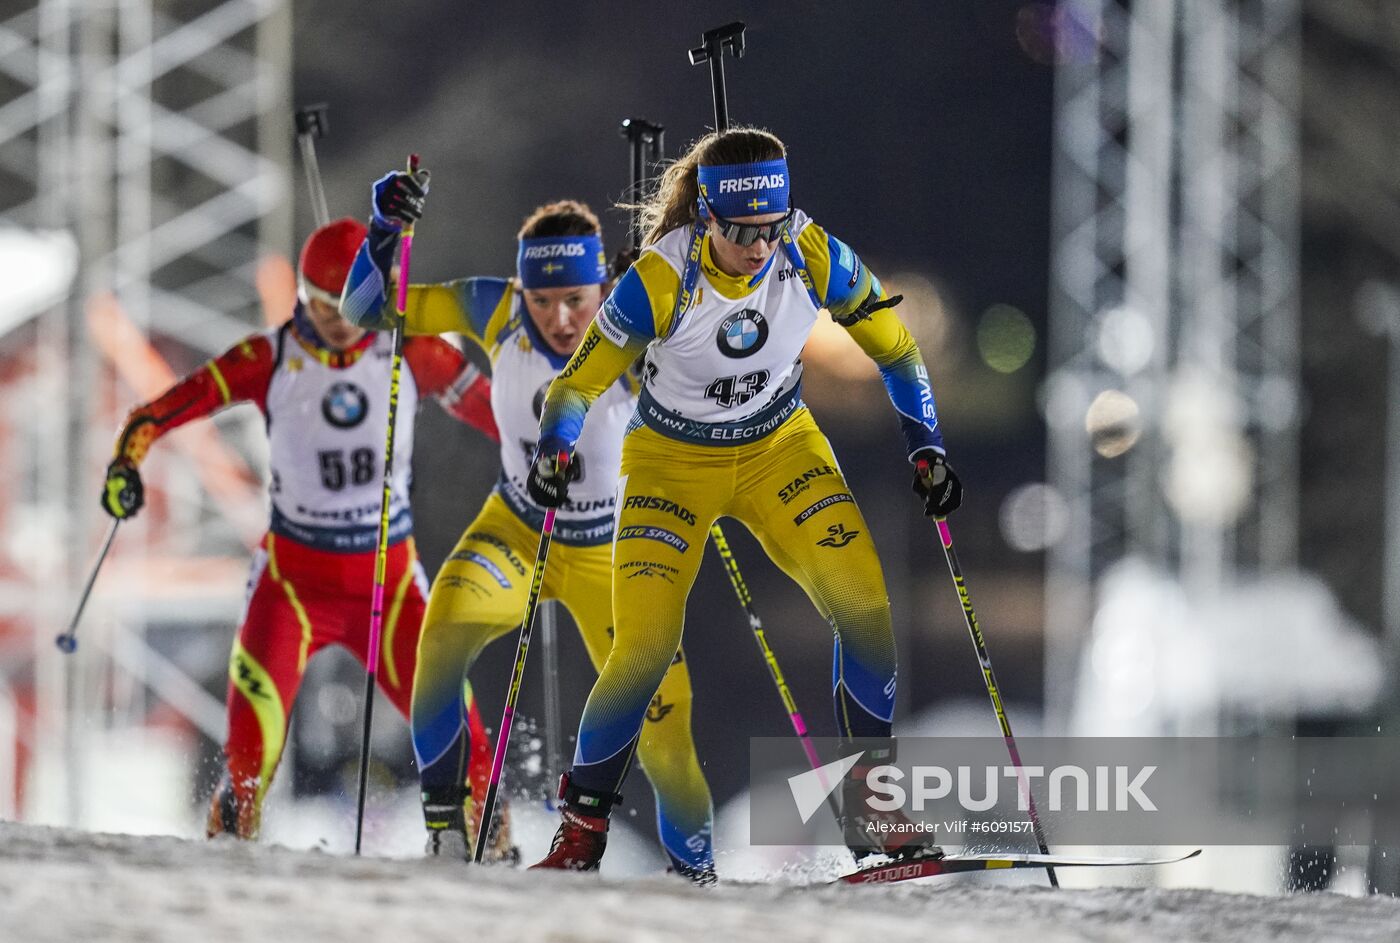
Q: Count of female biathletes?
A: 3